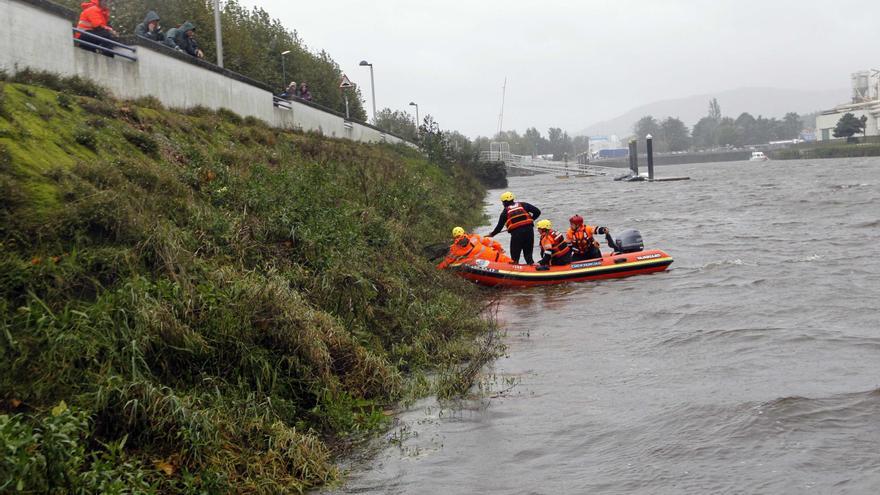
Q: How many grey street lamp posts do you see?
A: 4